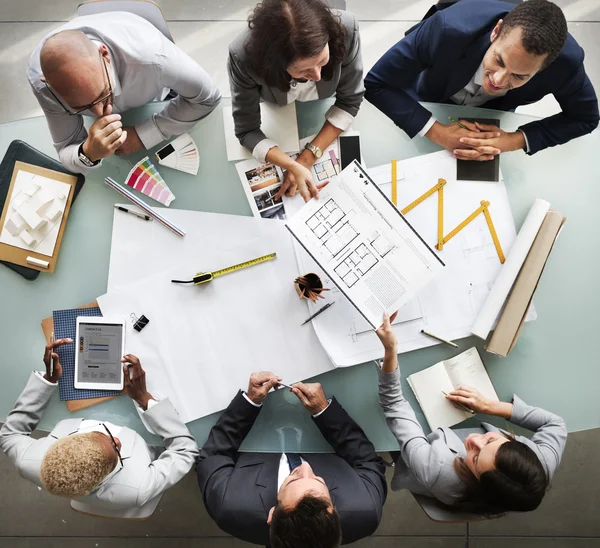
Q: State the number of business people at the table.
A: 6